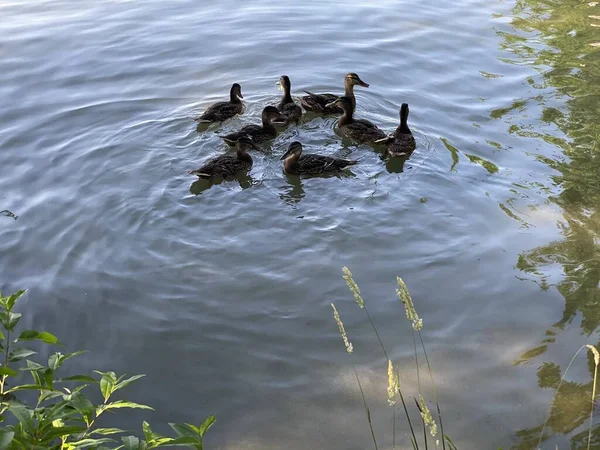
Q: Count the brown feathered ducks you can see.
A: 8